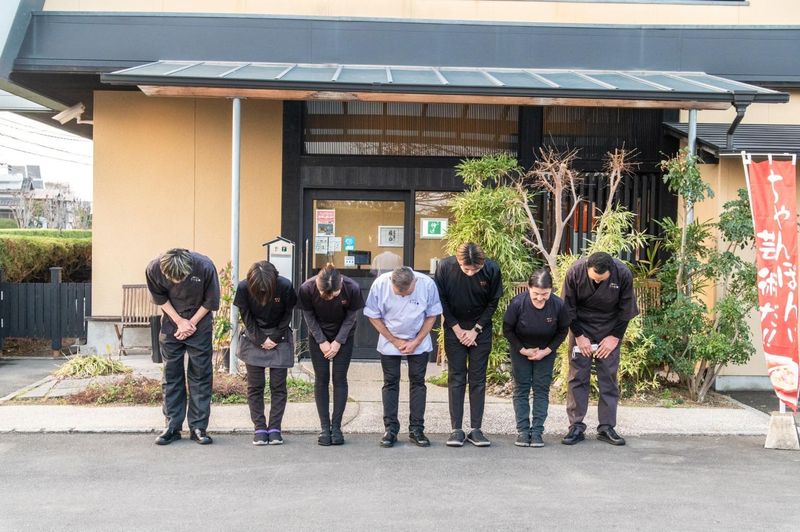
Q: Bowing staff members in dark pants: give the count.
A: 7